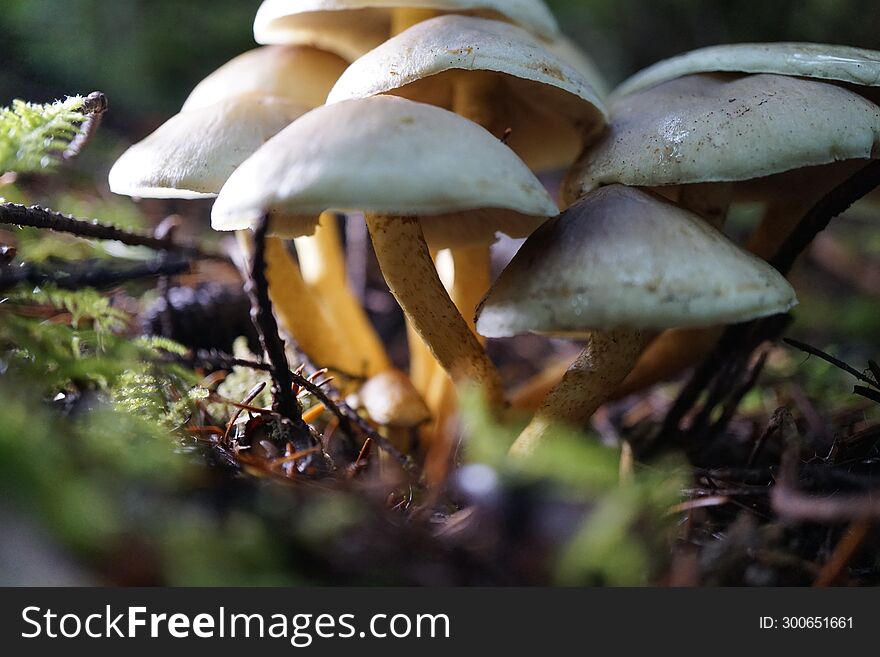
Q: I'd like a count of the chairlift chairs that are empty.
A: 0